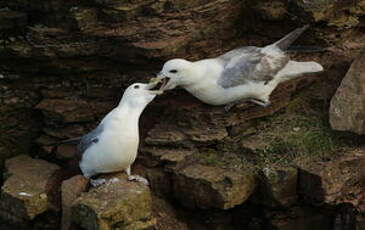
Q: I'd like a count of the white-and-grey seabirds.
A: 2